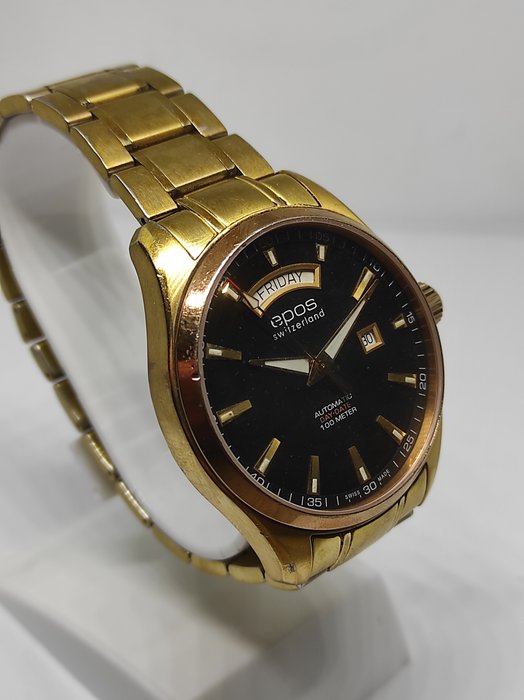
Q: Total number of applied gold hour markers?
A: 12